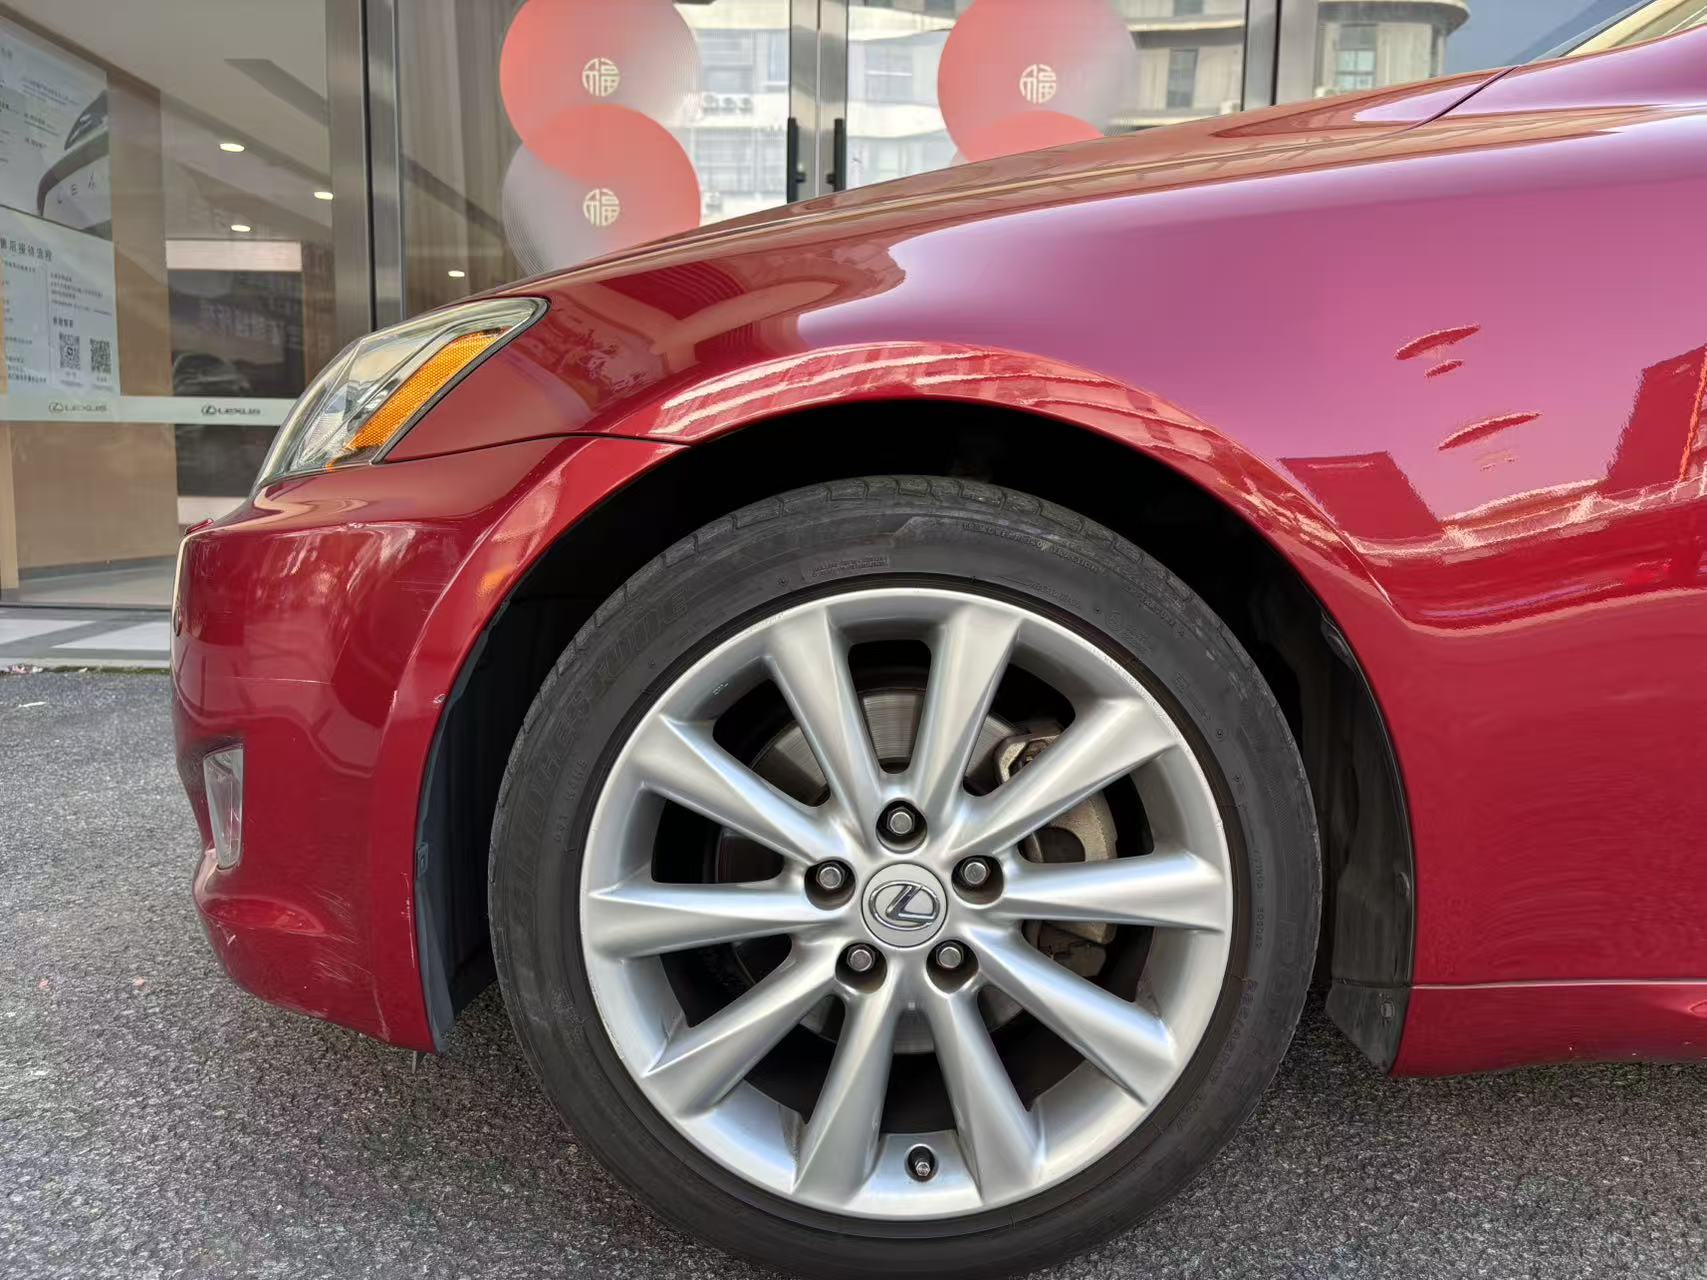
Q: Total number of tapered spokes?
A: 10